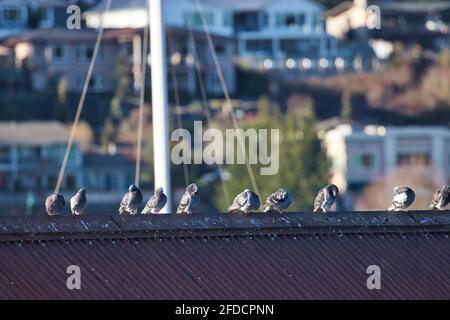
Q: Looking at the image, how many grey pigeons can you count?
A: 10